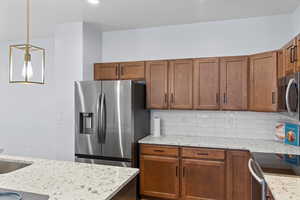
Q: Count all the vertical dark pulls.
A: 11